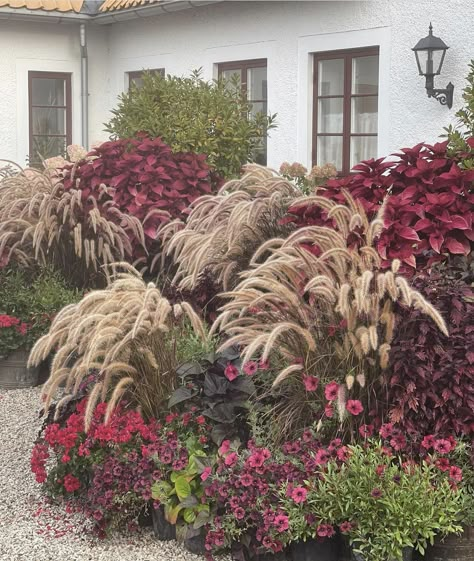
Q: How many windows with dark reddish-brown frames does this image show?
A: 4